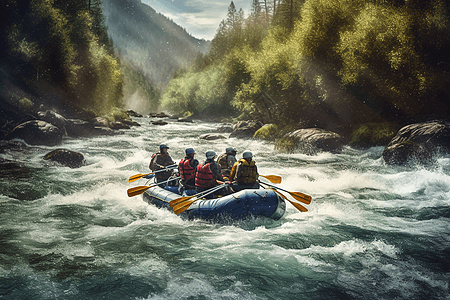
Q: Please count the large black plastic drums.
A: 0